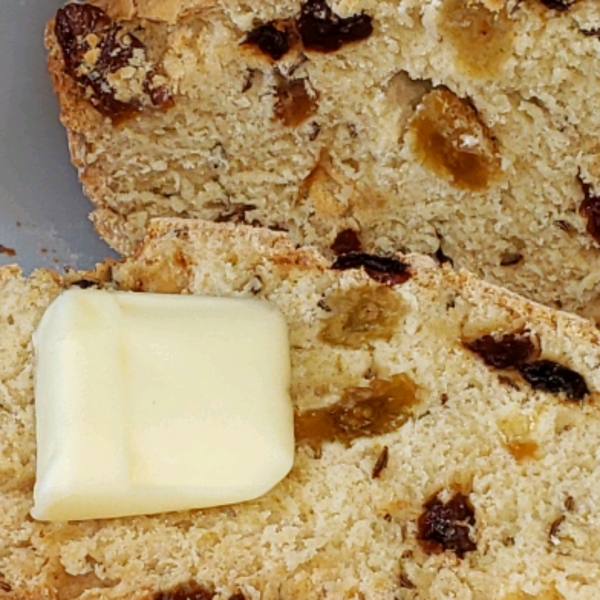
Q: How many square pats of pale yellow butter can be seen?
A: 1